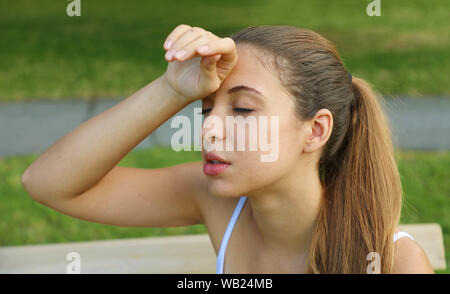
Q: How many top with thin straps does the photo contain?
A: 1